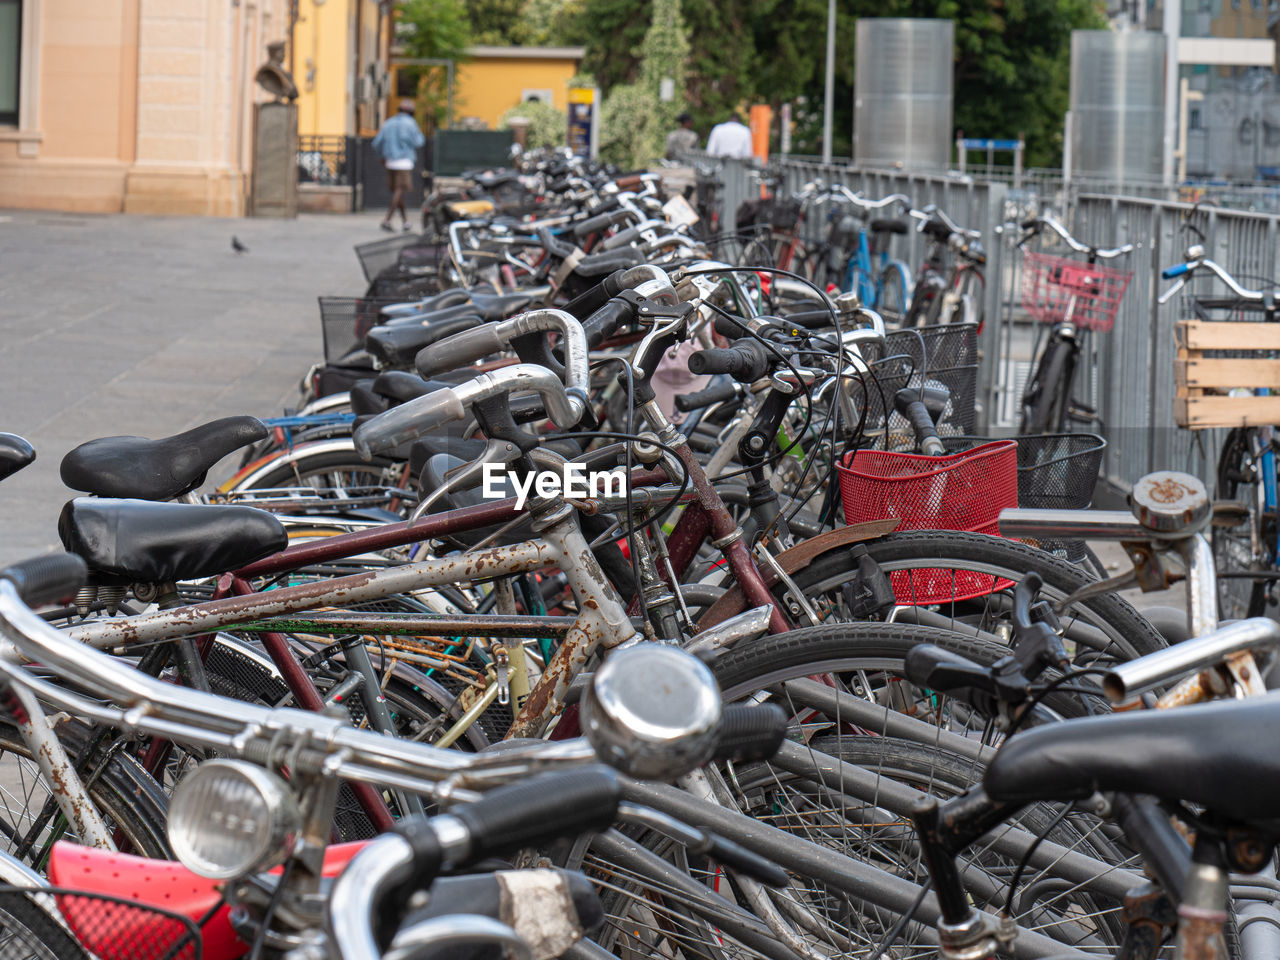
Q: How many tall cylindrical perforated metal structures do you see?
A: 2